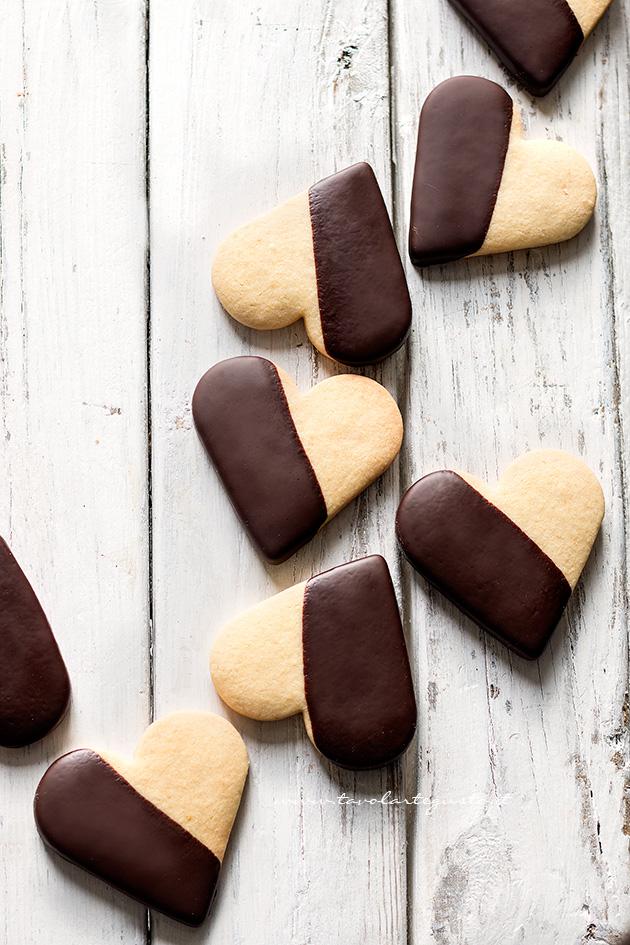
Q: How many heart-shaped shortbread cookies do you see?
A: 8